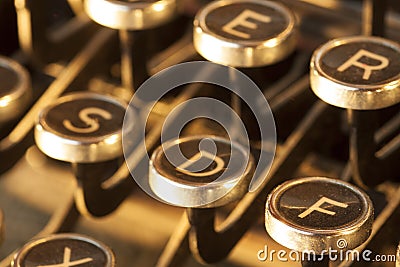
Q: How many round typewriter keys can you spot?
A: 8